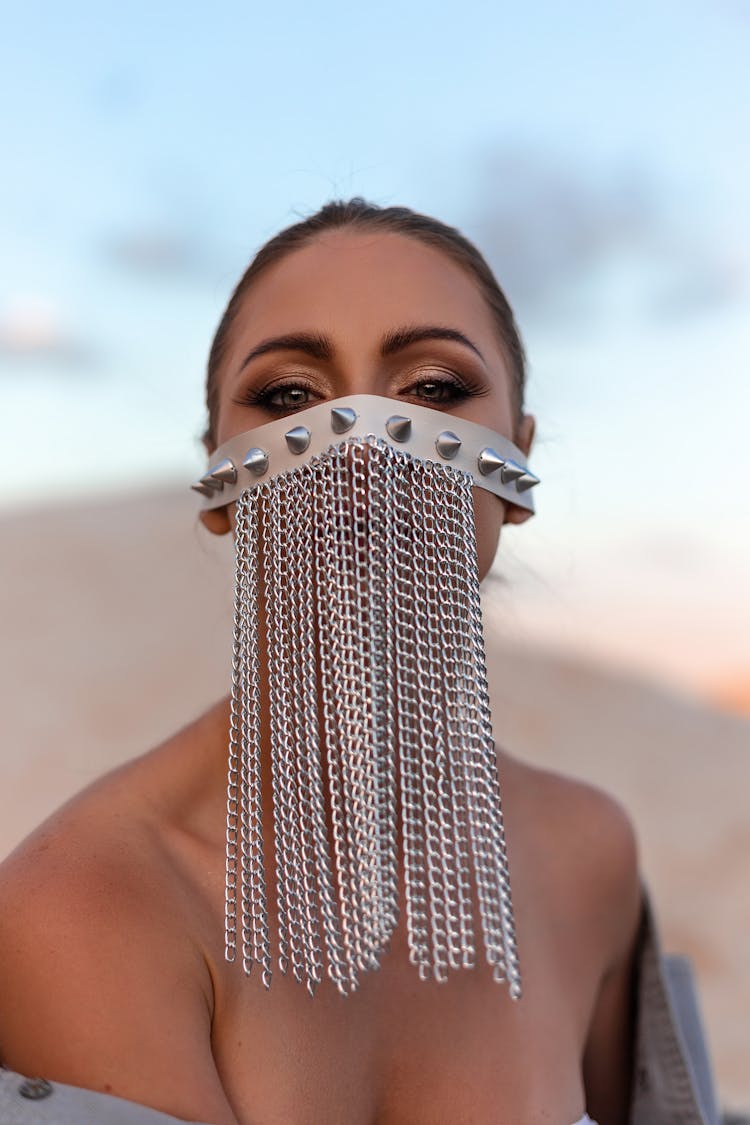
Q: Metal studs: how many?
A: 11